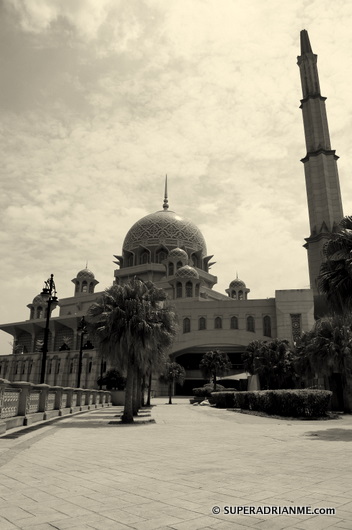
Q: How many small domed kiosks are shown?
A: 5